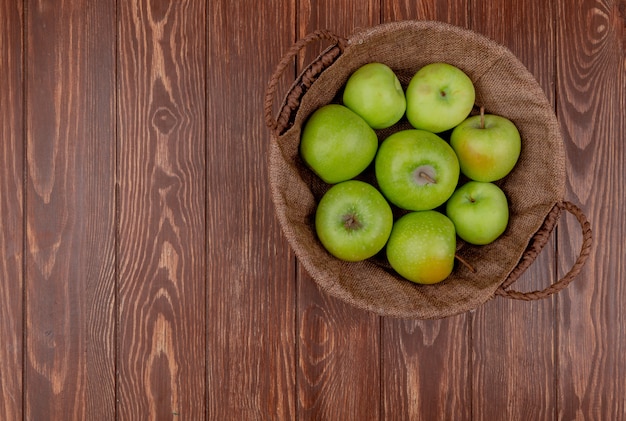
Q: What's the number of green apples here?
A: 8